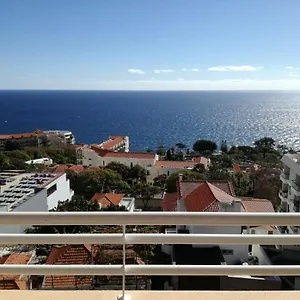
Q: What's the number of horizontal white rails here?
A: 3